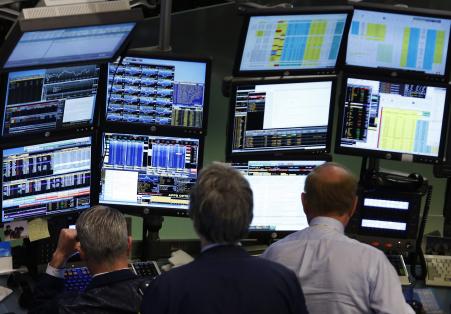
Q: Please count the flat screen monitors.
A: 10